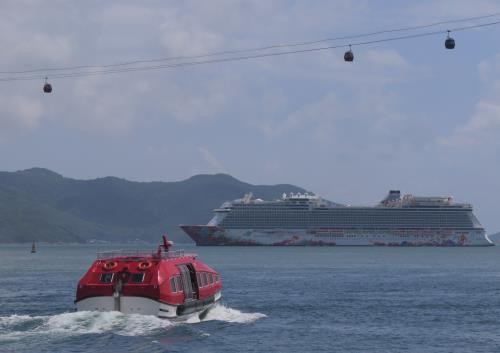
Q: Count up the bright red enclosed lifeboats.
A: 1